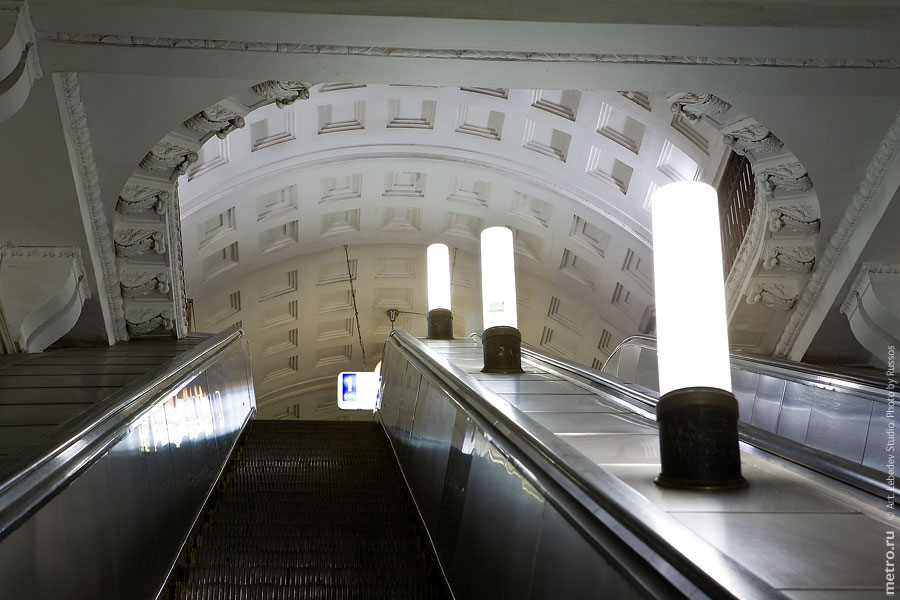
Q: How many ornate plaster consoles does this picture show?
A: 13